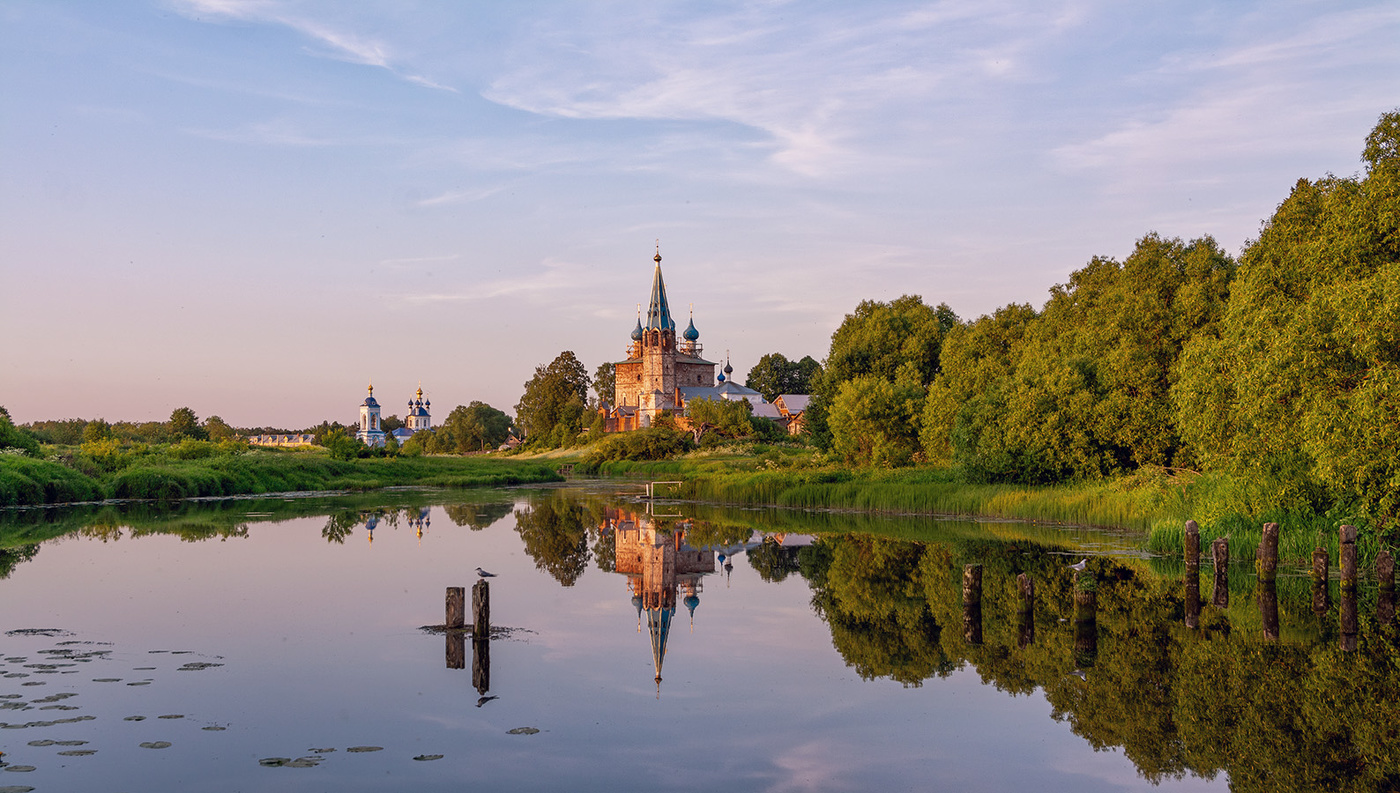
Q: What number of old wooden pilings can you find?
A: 11